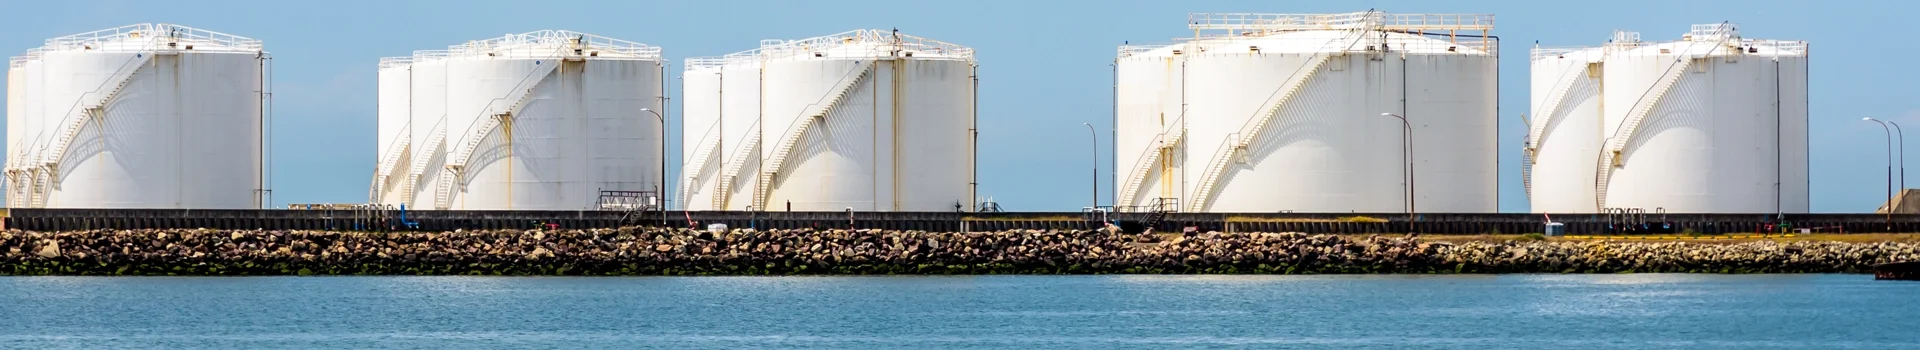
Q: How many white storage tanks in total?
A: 13